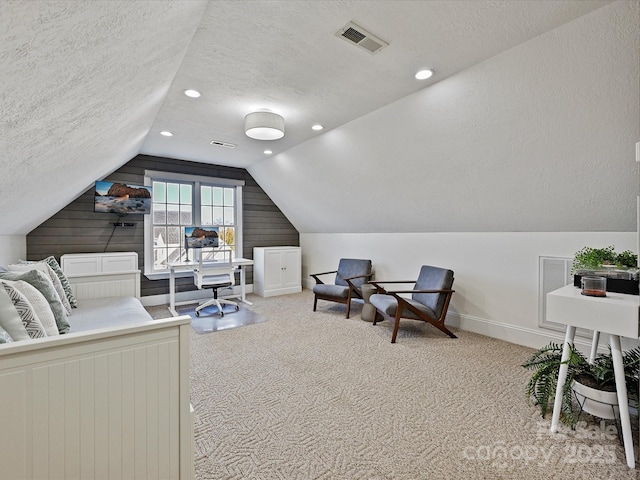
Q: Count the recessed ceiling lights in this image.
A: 5